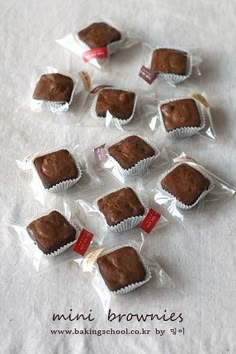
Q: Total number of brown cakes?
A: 11